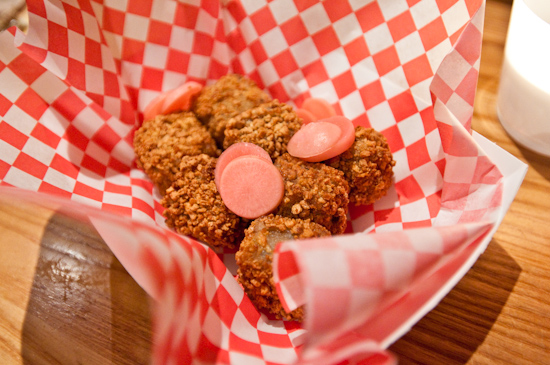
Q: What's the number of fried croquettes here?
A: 7